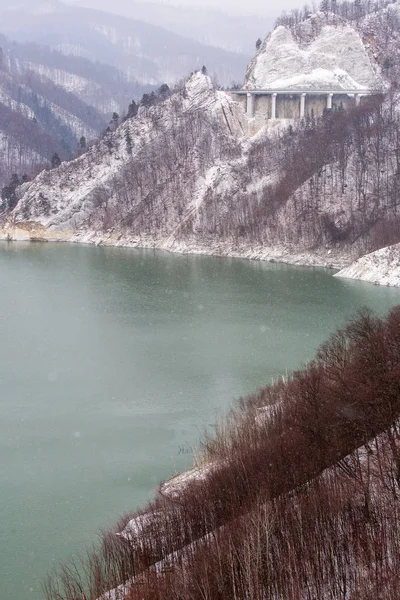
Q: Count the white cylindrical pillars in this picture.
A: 5